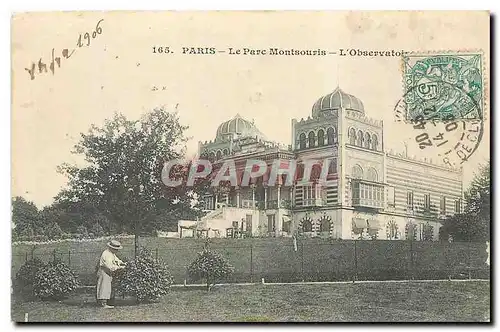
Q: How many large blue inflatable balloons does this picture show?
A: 0